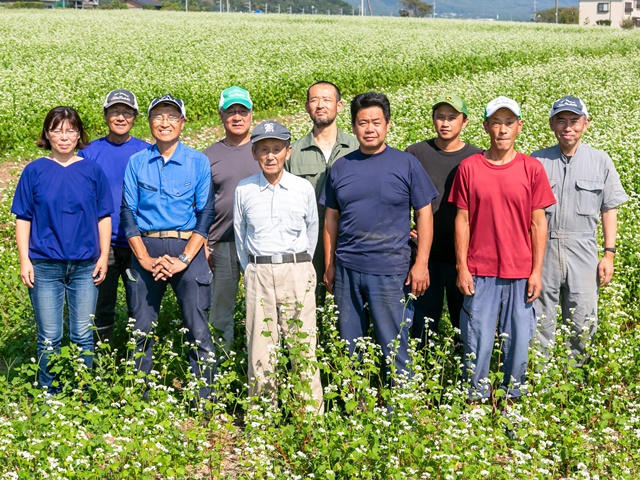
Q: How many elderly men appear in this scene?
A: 1